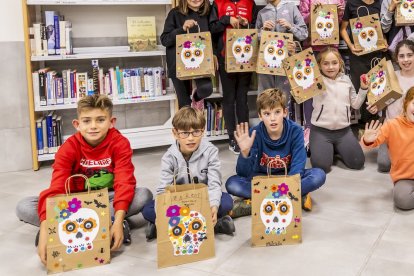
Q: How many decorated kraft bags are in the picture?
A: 11